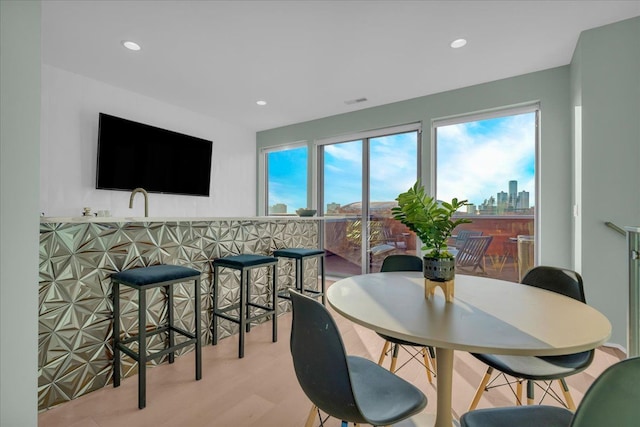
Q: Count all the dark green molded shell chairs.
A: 4